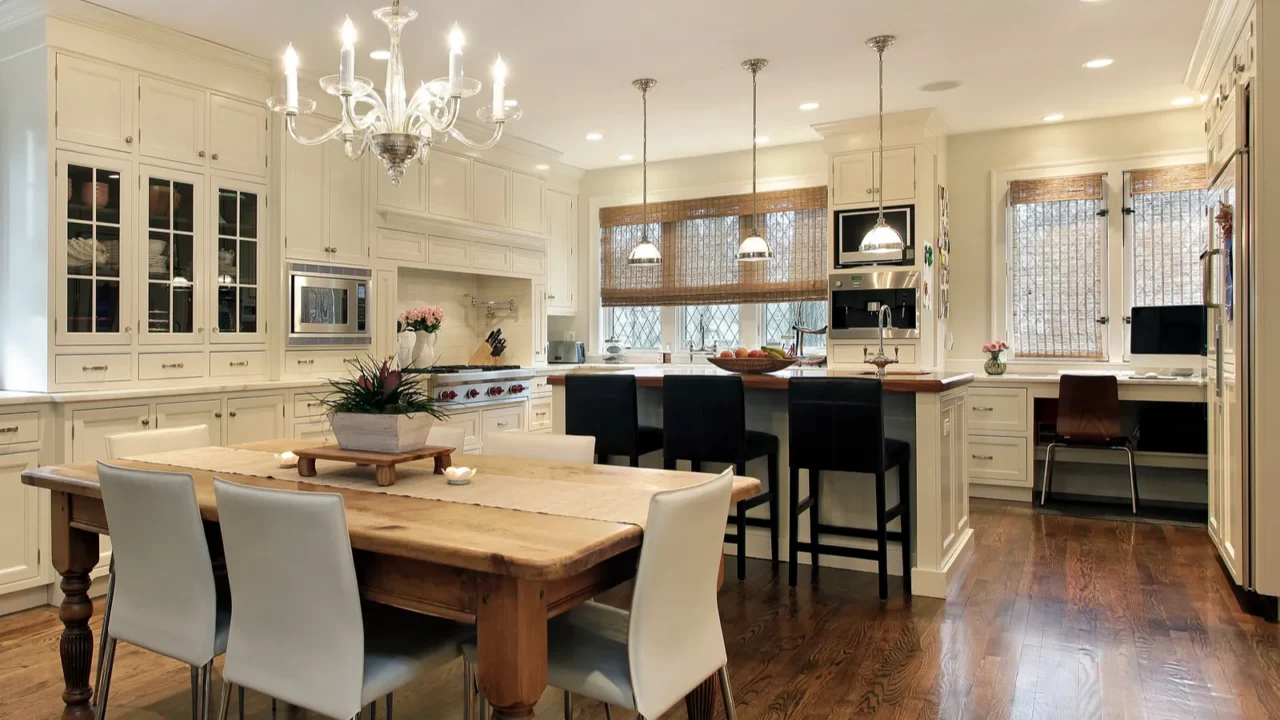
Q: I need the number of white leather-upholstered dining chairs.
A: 6